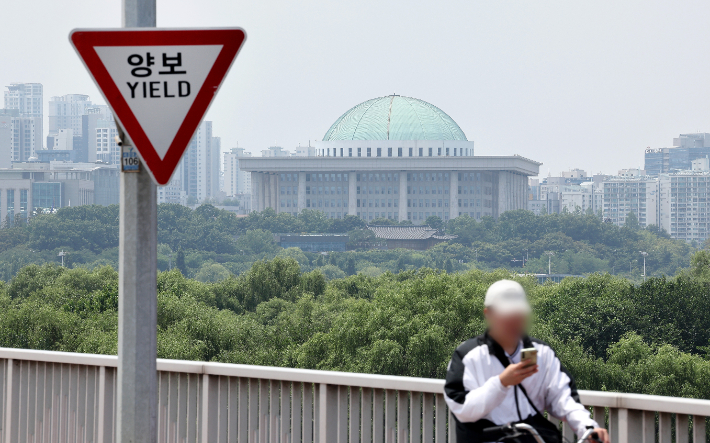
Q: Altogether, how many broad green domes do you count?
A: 1